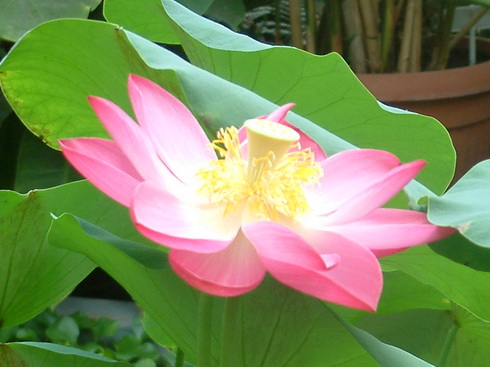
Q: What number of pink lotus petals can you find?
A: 12